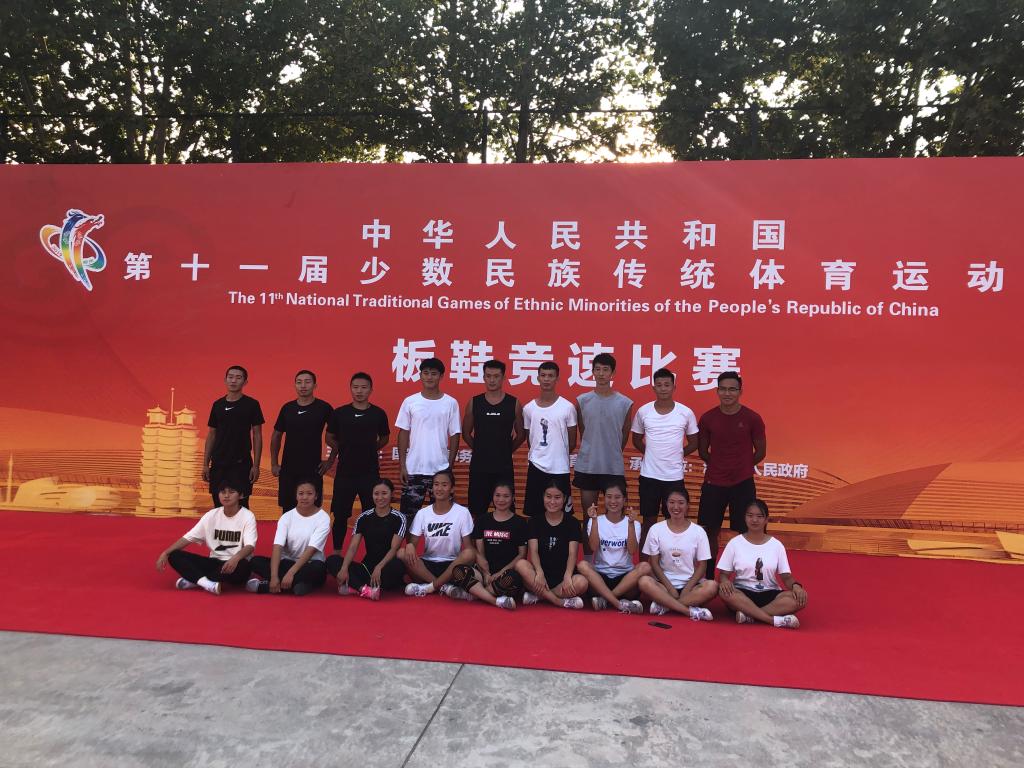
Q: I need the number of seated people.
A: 9